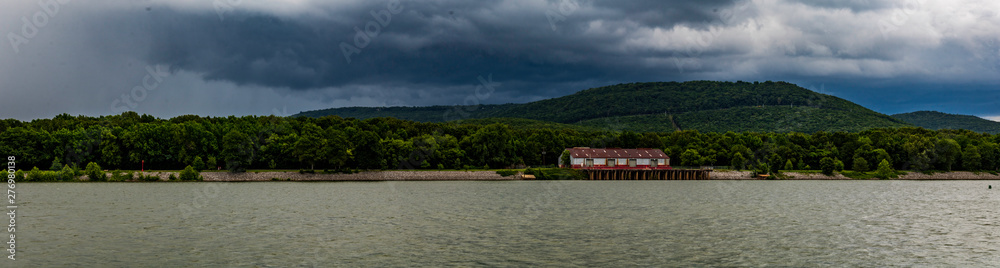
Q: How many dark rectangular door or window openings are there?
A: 4